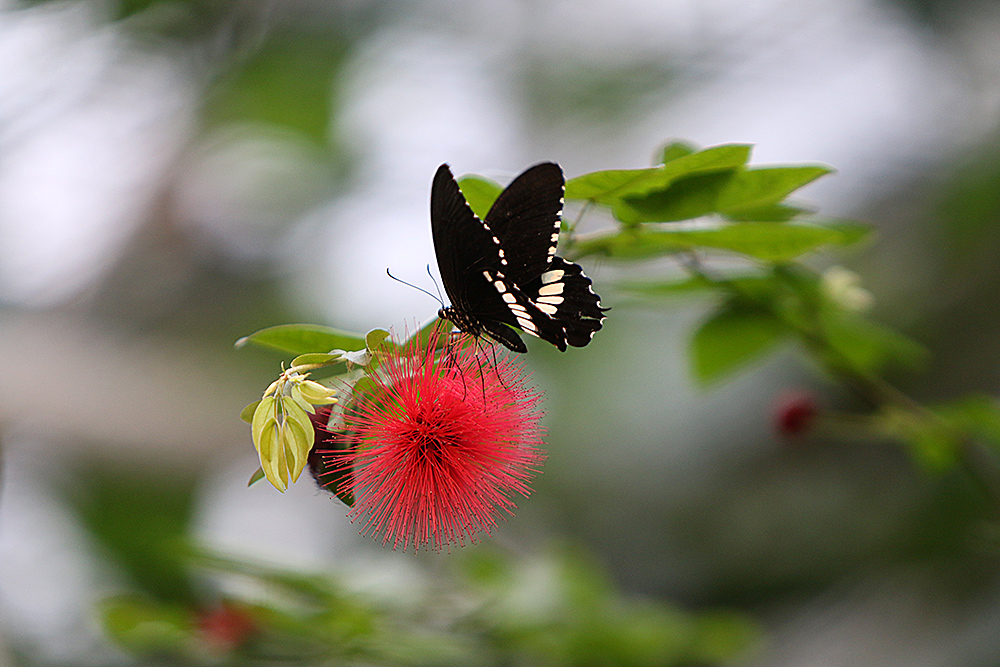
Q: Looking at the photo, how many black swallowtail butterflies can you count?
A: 1